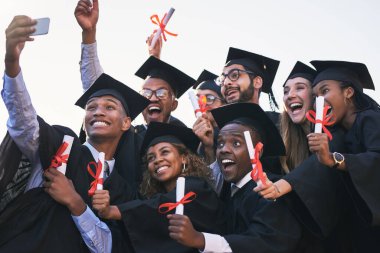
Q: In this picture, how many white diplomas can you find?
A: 7